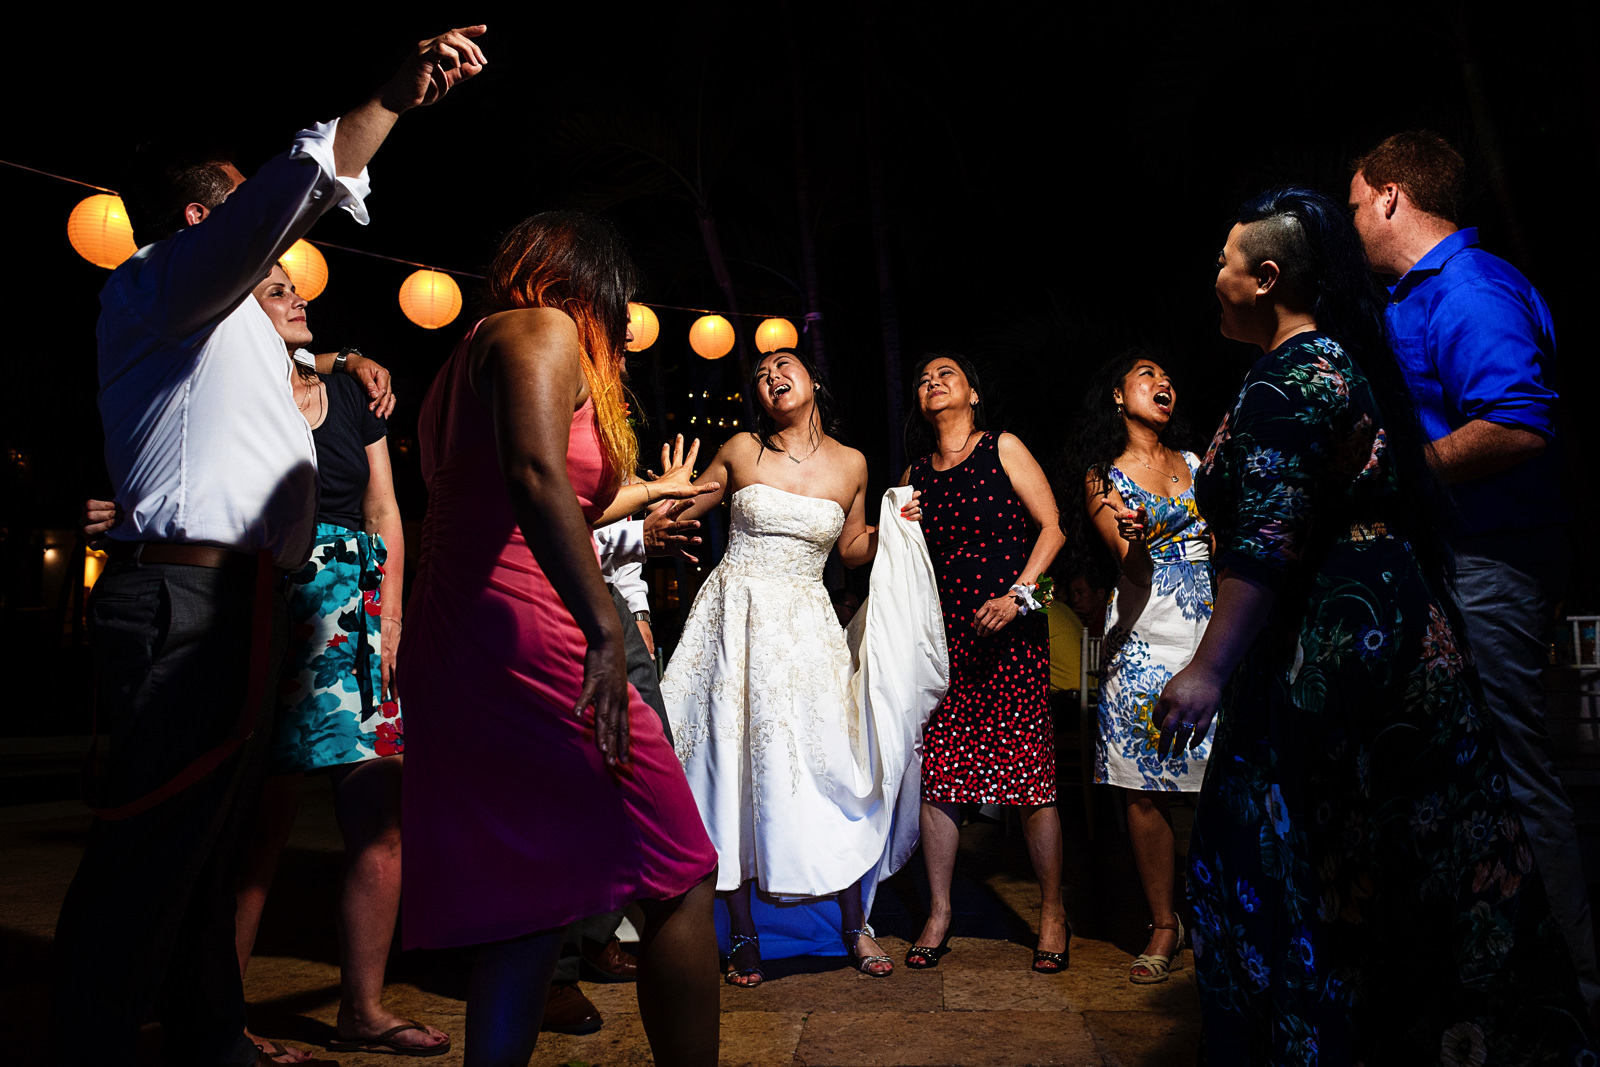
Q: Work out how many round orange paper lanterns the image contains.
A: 6